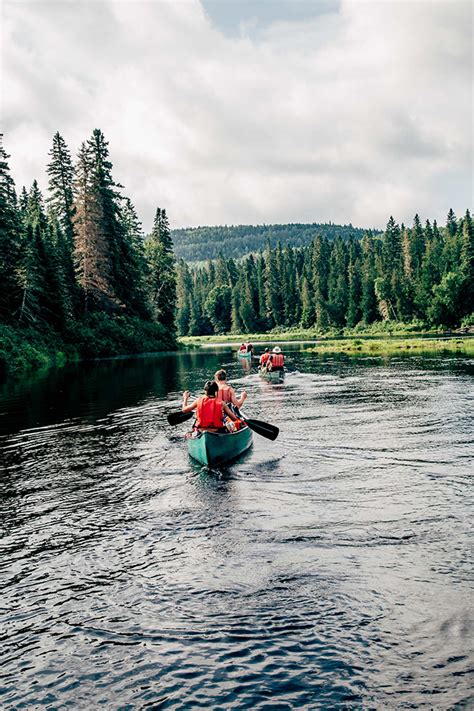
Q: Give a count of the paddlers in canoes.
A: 6